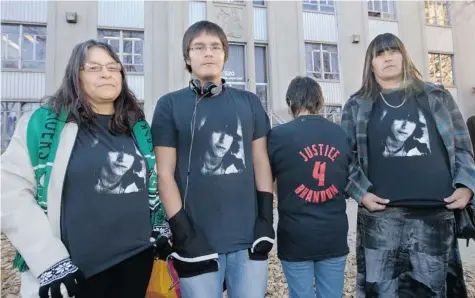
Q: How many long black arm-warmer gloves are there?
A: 2